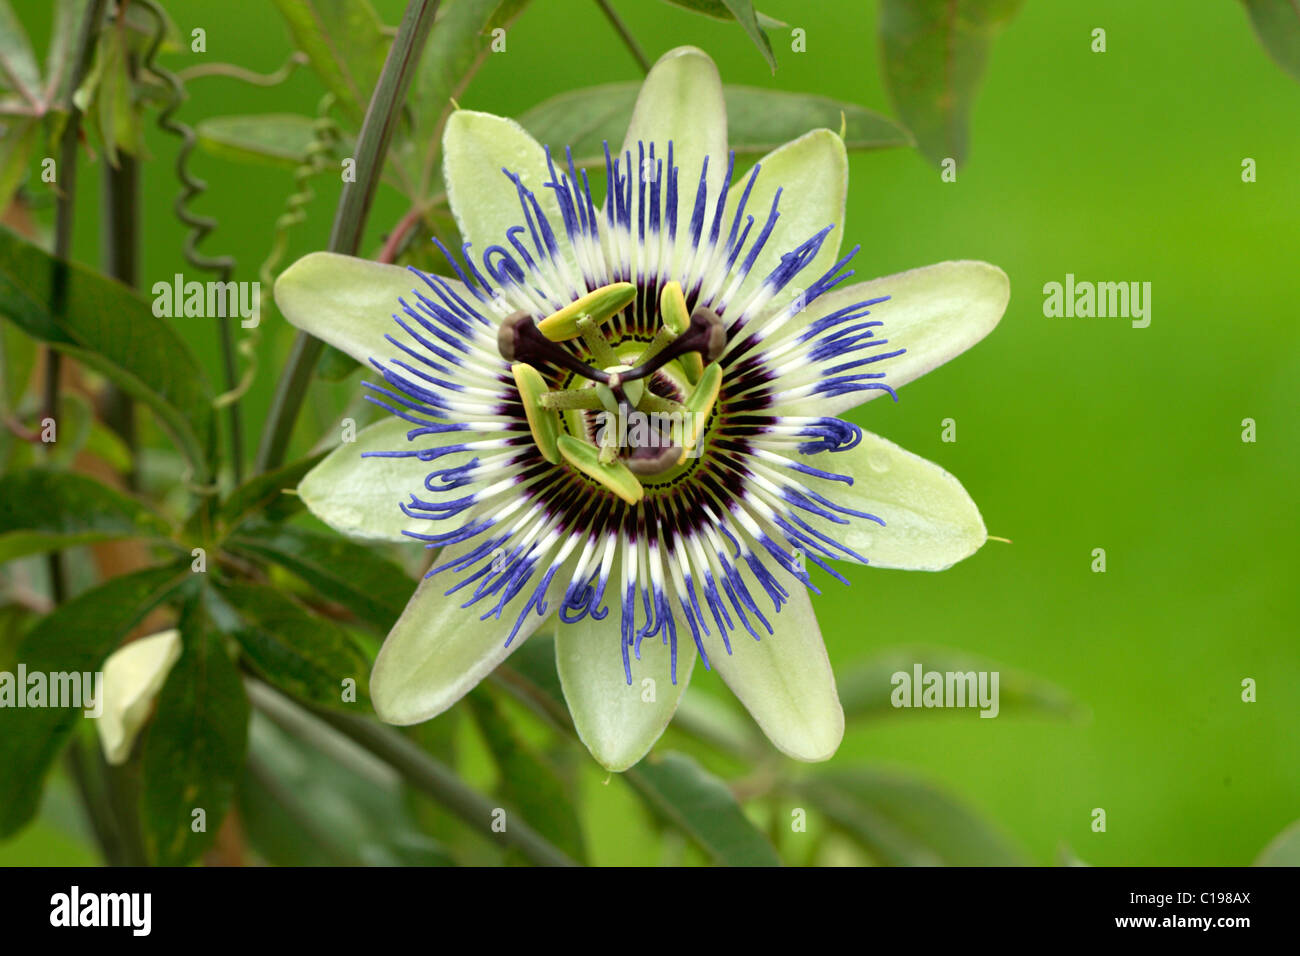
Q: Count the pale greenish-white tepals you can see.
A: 10